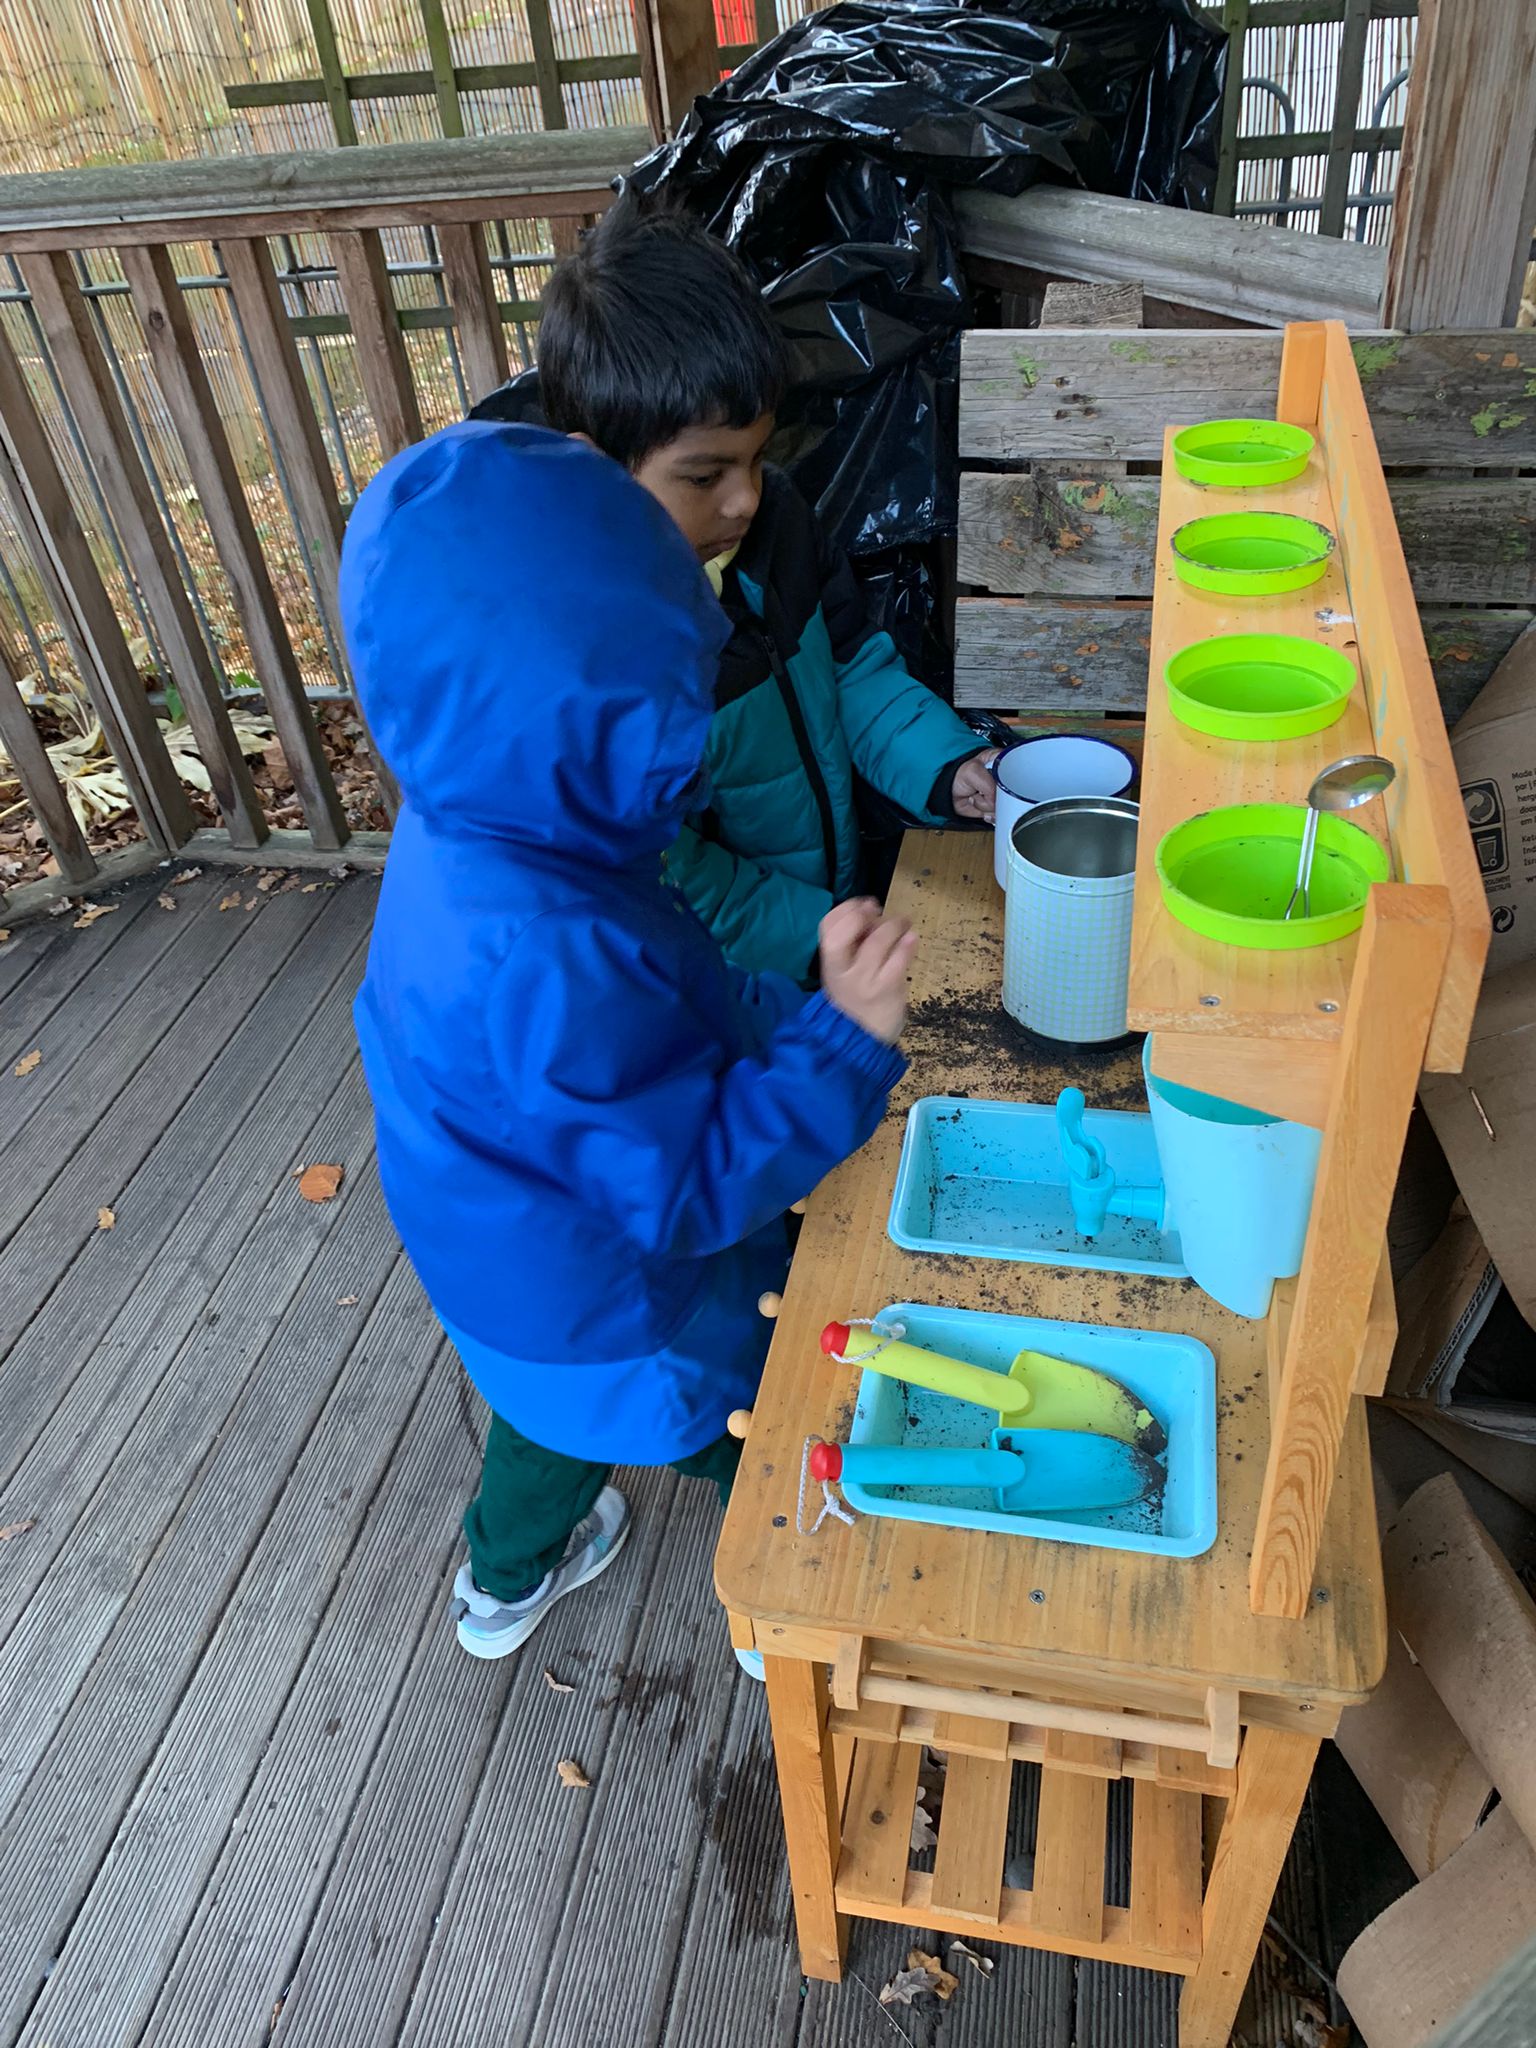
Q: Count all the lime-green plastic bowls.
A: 4